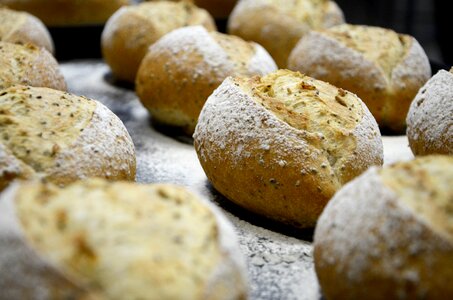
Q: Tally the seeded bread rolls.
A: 11